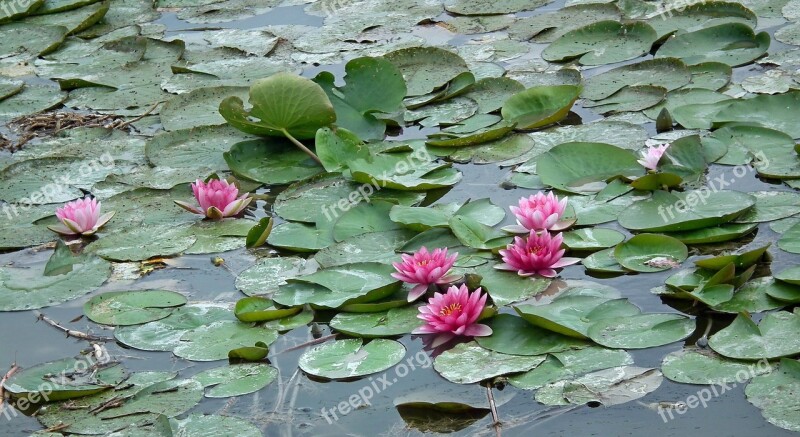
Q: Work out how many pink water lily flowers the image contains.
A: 7